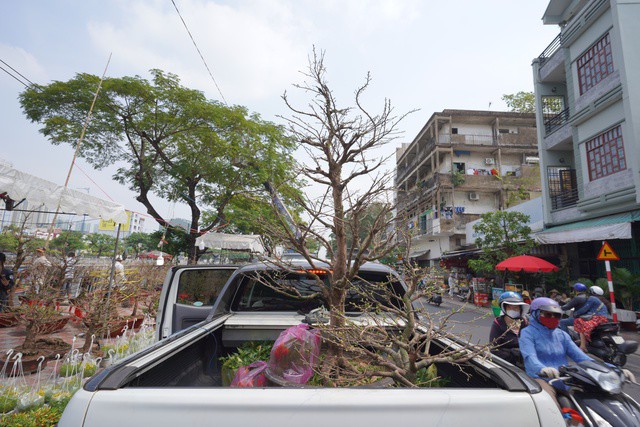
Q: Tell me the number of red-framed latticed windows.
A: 2